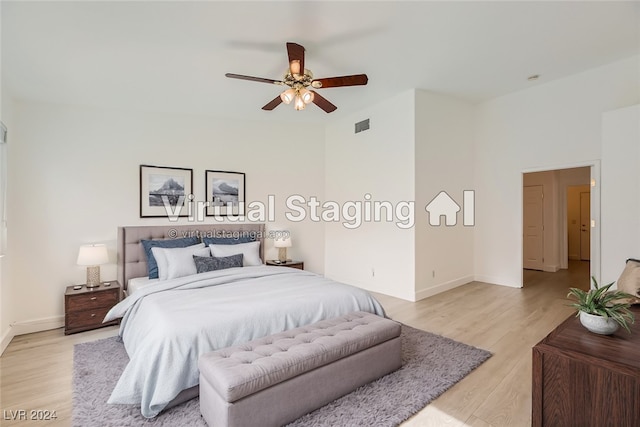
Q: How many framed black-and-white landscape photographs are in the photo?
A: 2